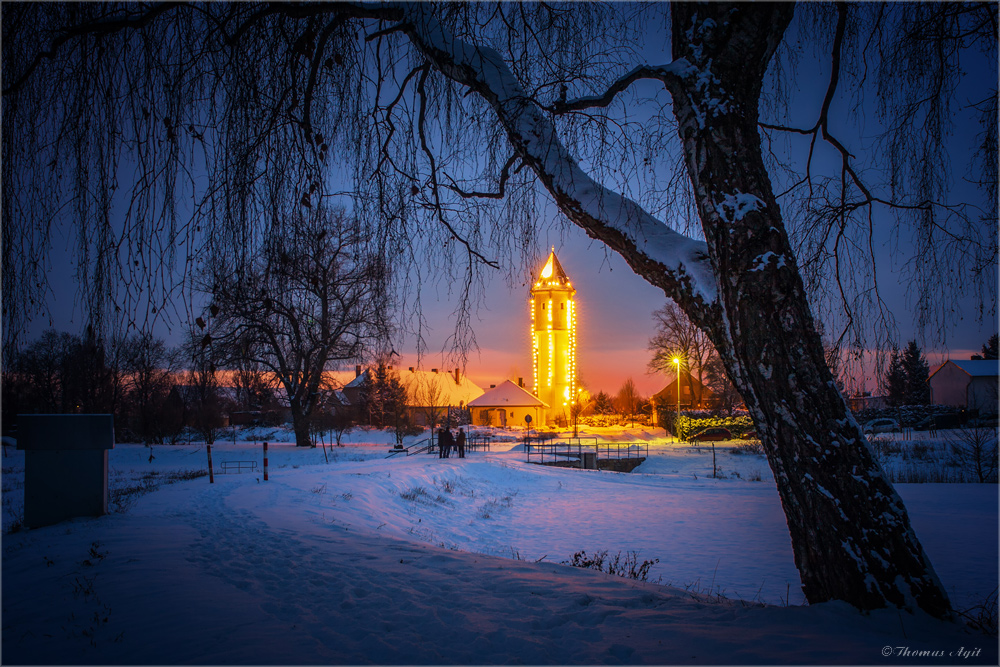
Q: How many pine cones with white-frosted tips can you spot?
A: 0